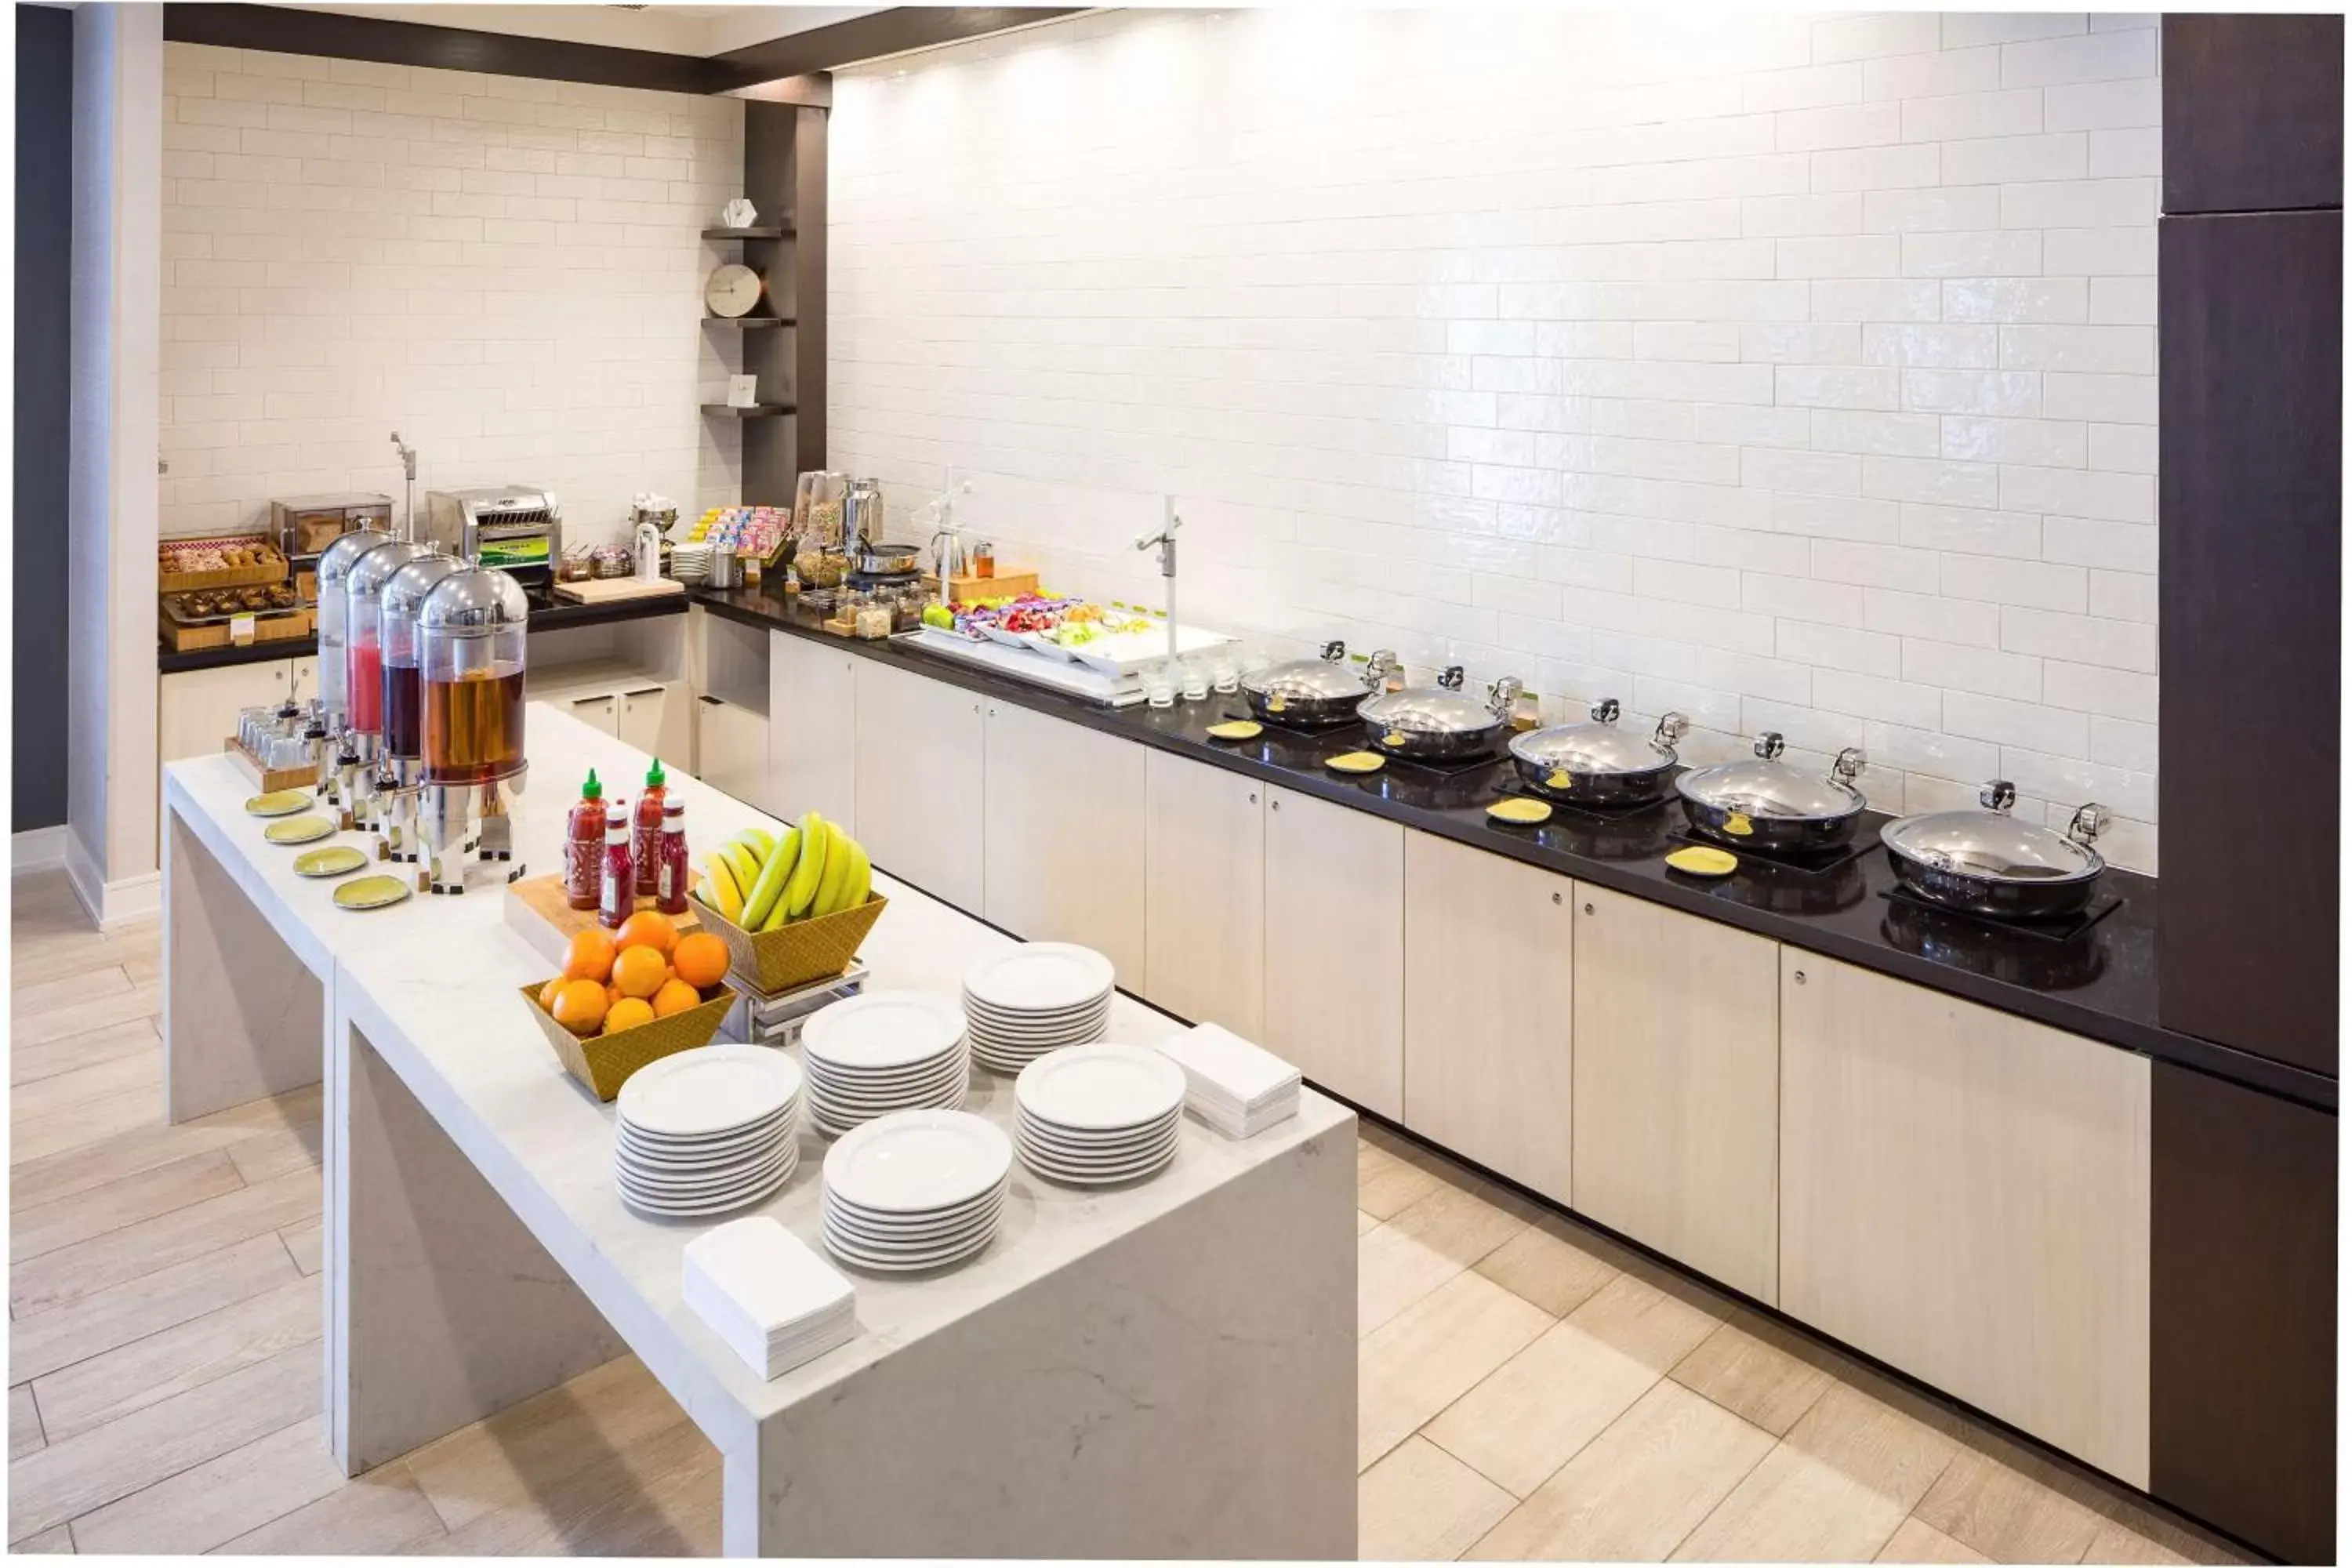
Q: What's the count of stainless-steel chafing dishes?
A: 5